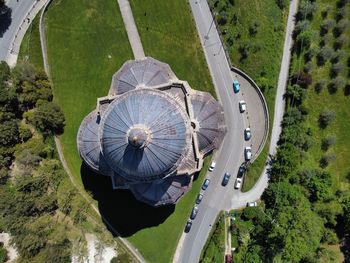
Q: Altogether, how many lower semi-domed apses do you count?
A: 4